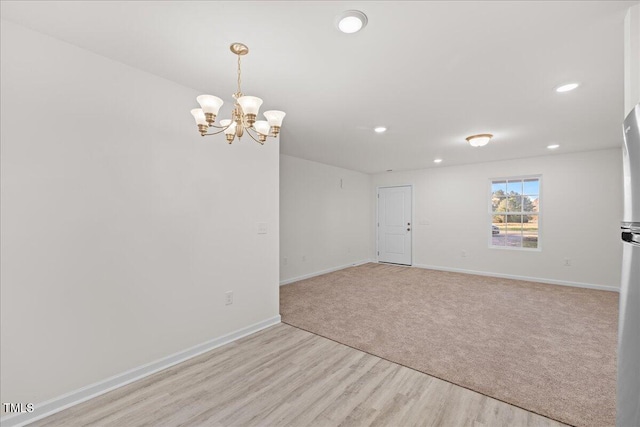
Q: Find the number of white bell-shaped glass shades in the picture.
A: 6